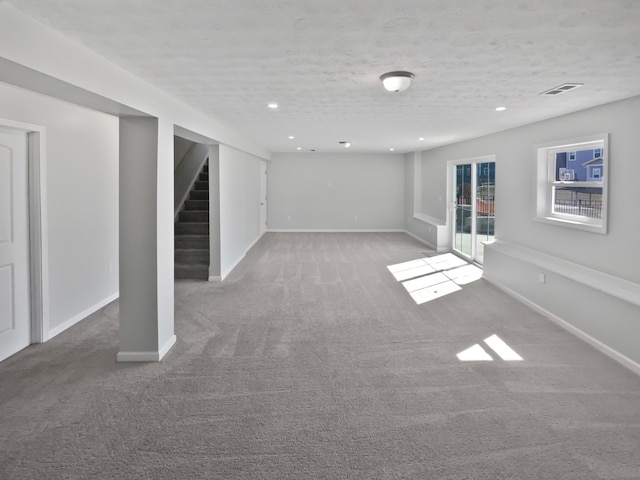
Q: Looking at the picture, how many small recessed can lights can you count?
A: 6